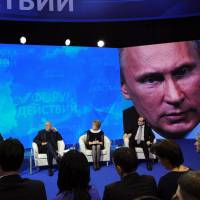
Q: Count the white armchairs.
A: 3